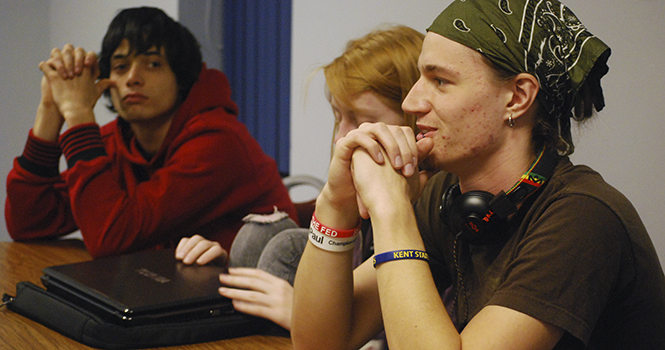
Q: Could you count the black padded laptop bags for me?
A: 1